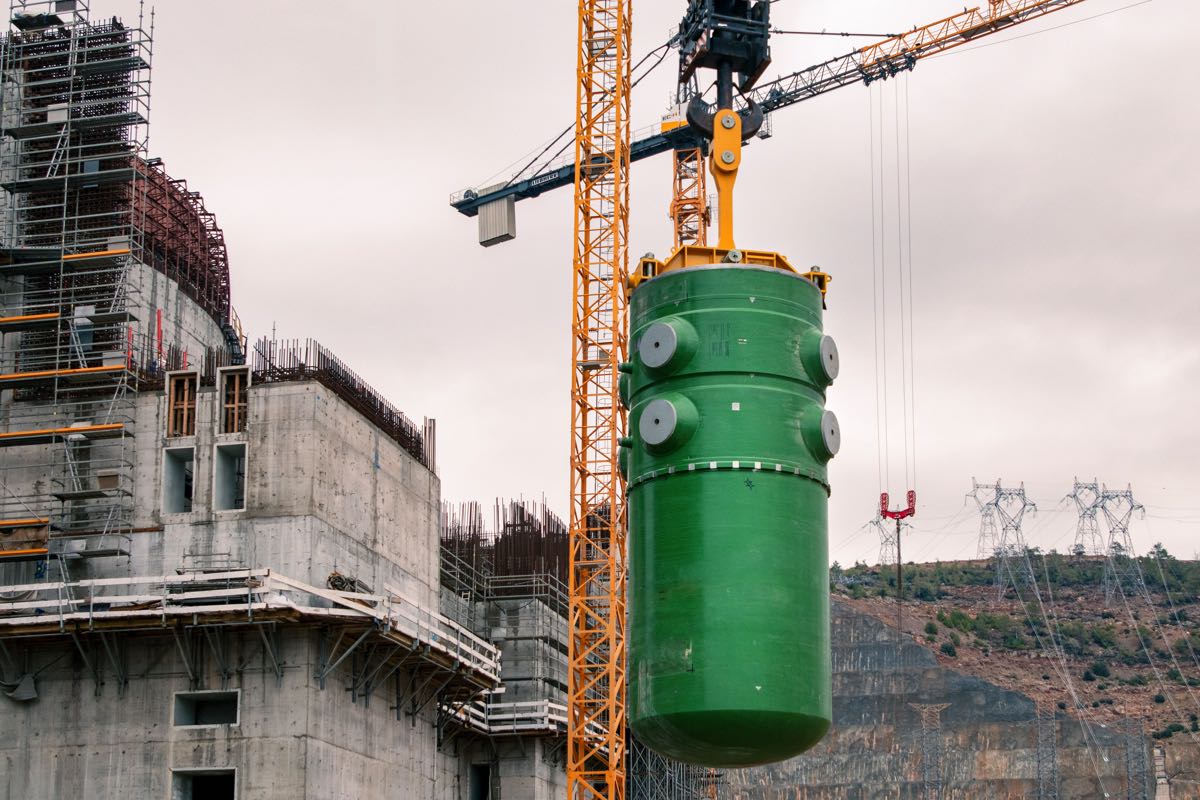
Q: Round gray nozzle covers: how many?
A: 4